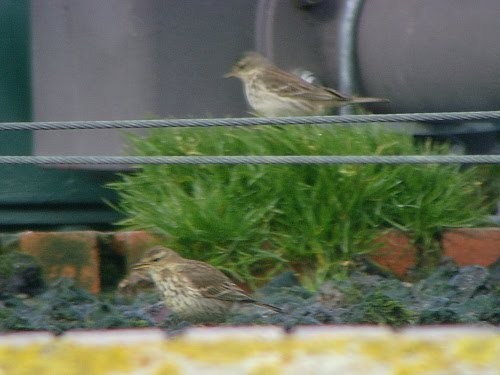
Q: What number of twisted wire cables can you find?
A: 2